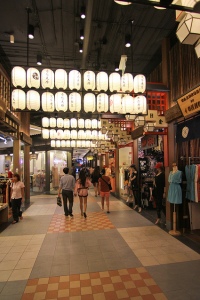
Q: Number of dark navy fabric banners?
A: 1